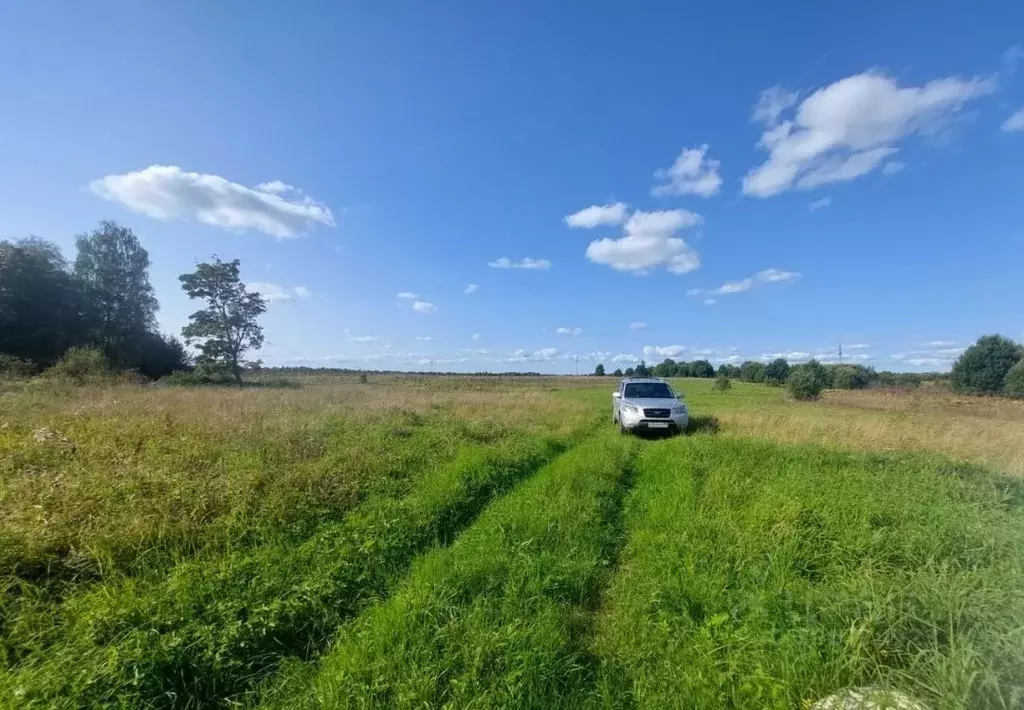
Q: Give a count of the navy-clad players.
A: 0